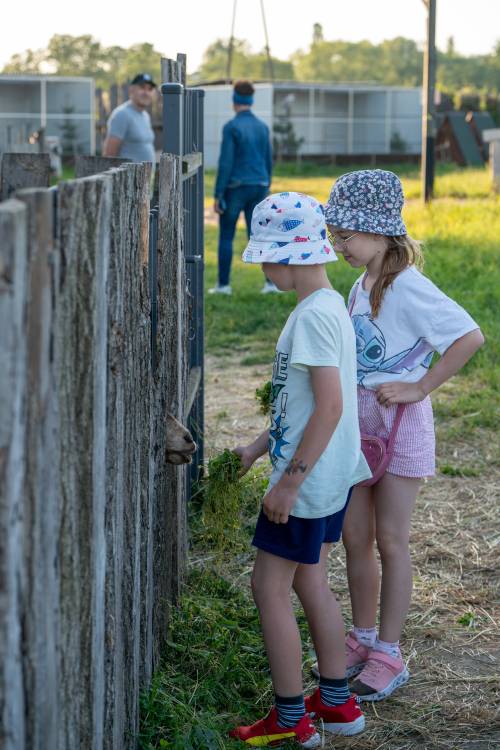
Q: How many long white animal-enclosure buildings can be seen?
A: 2